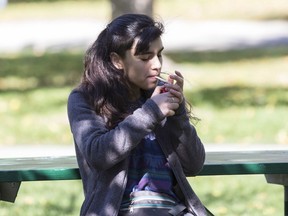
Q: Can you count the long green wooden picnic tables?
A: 1